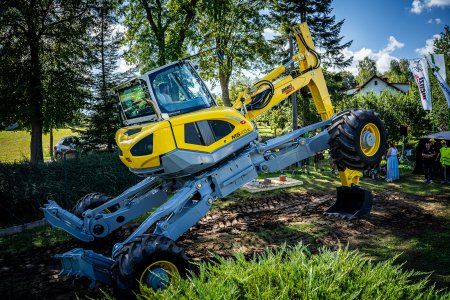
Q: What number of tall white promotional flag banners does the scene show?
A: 2